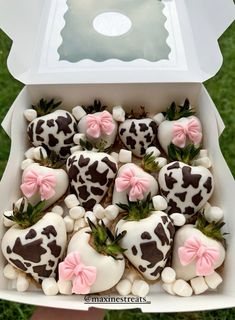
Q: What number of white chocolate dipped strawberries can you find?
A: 12